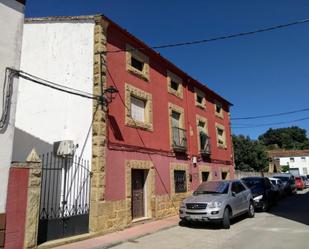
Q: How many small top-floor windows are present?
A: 4